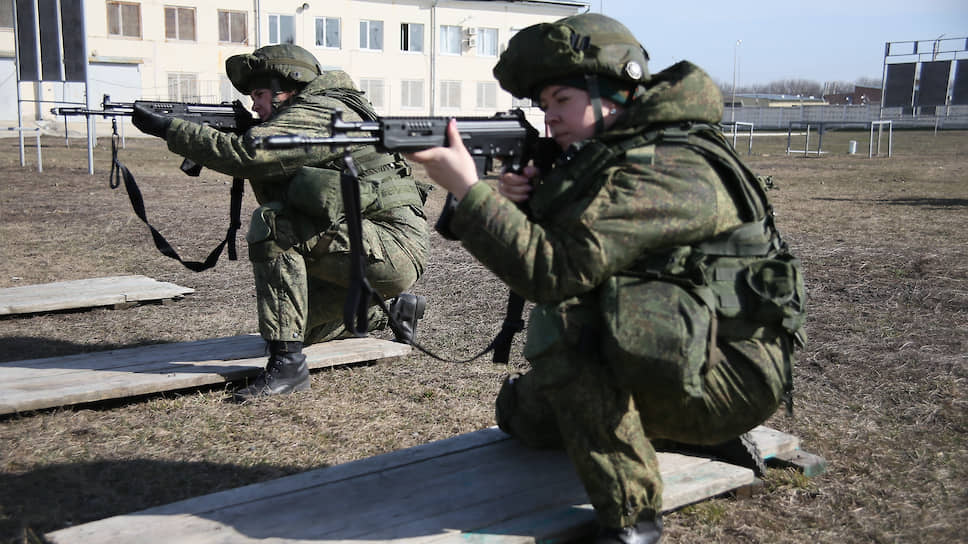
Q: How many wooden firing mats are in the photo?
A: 3